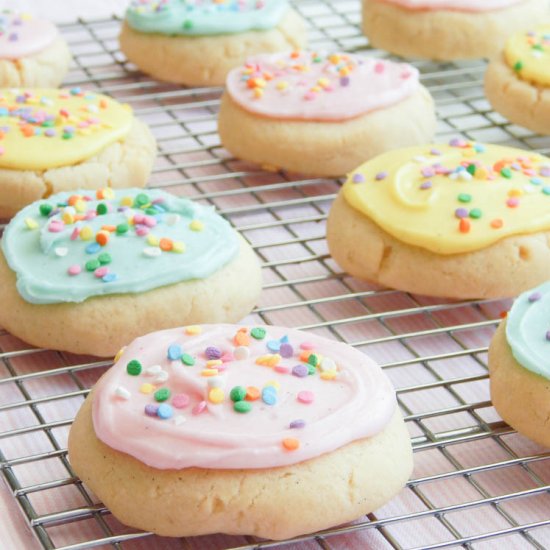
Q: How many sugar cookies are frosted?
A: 10